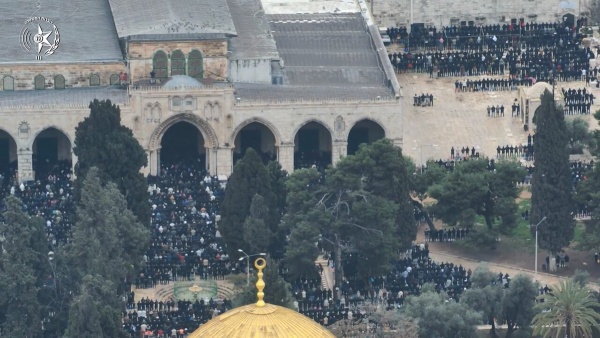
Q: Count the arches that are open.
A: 6